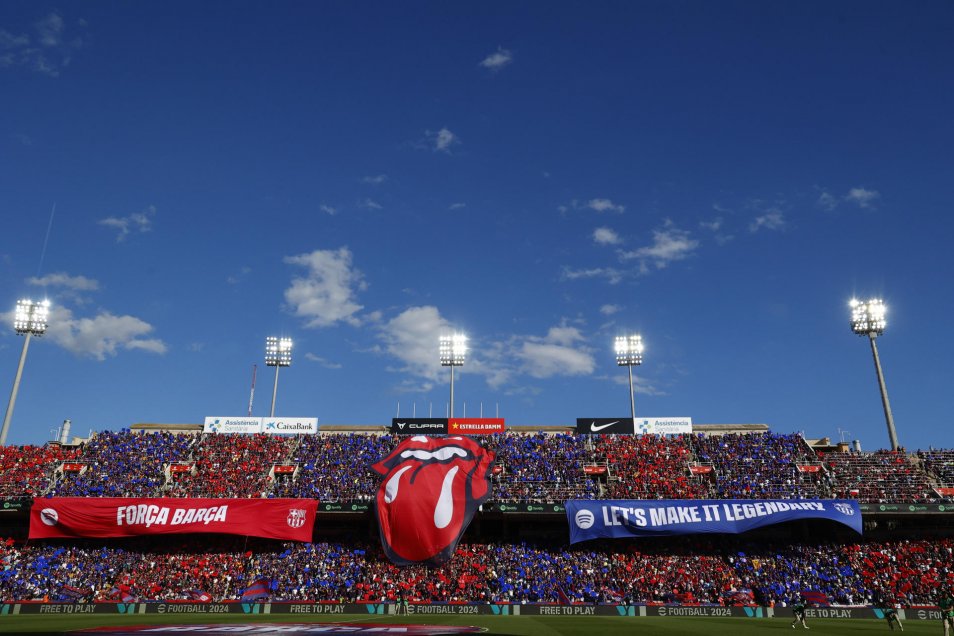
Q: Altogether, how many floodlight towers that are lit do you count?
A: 5